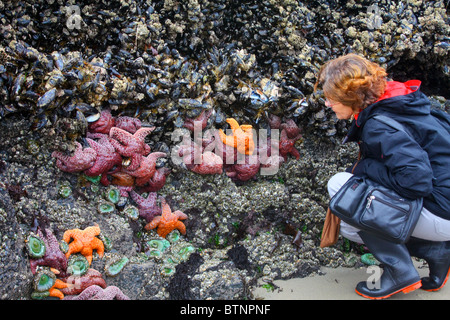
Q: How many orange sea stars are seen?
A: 4